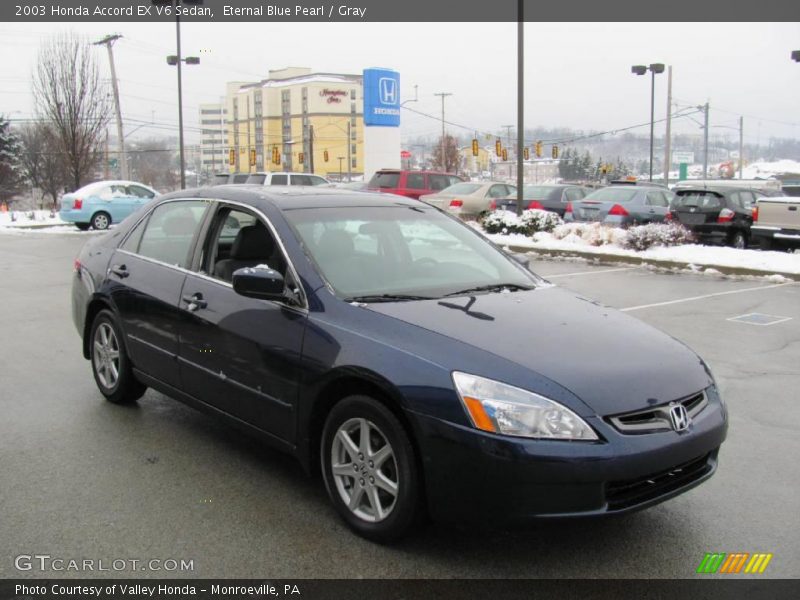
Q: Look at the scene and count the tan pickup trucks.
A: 1